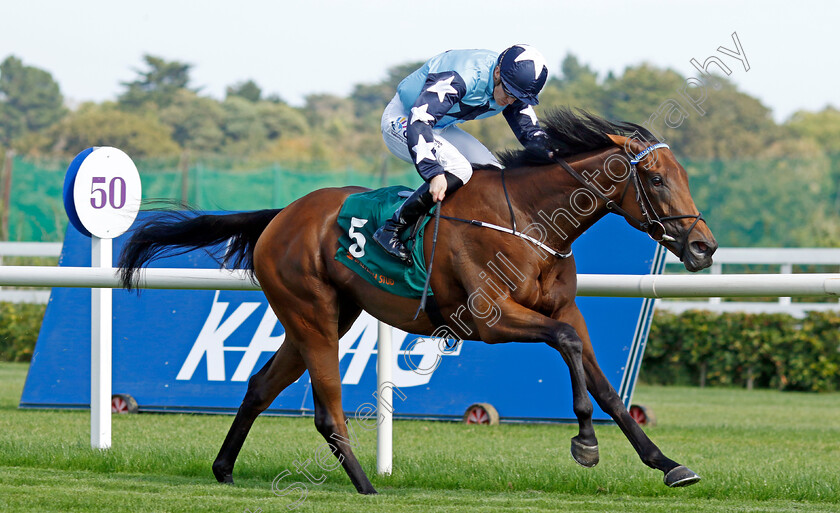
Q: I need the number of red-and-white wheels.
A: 3